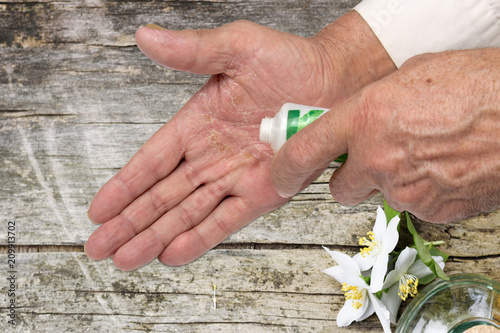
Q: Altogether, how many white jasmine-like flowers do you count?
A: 3